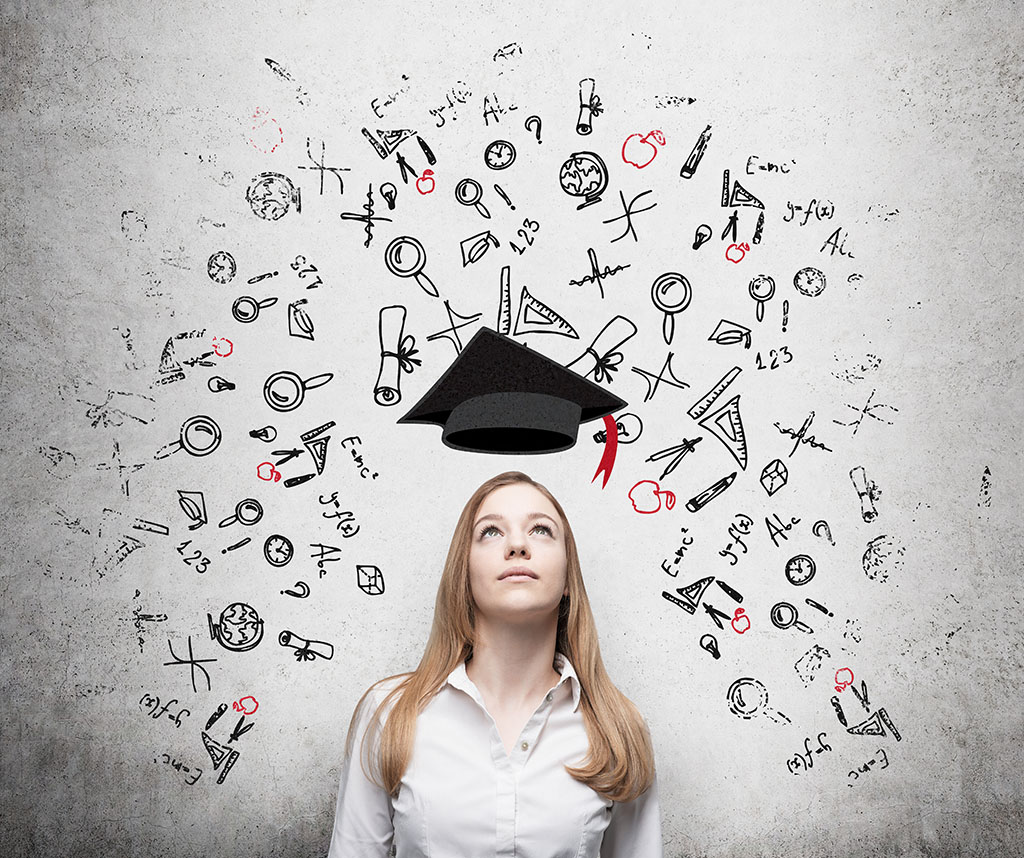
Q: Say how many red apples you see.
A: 10